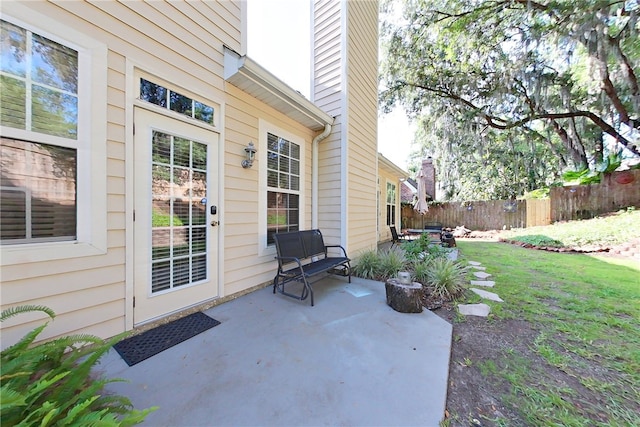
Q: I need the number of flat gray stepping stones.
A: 6